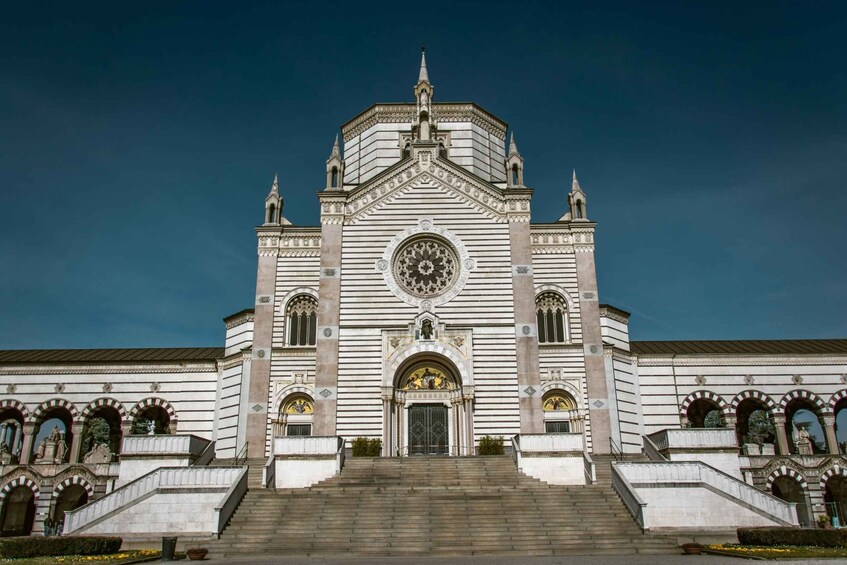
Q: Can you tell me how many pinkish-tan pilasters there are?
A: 4